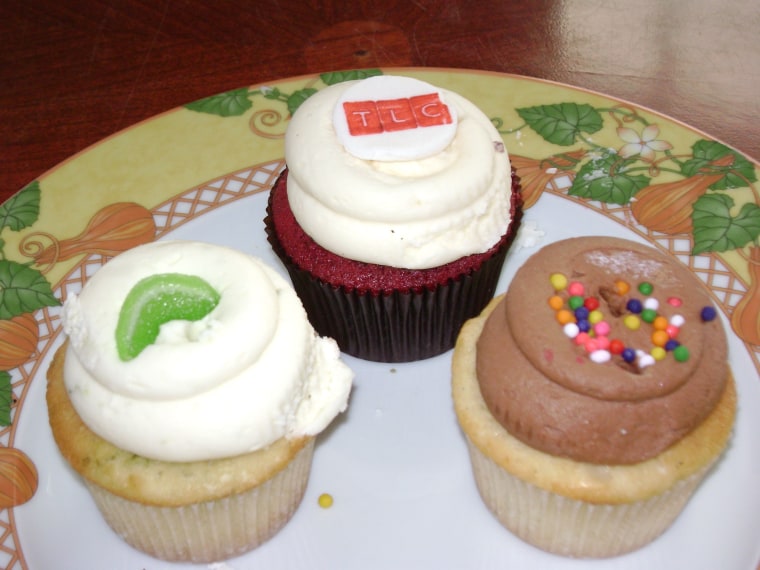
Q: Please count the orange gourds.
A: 6